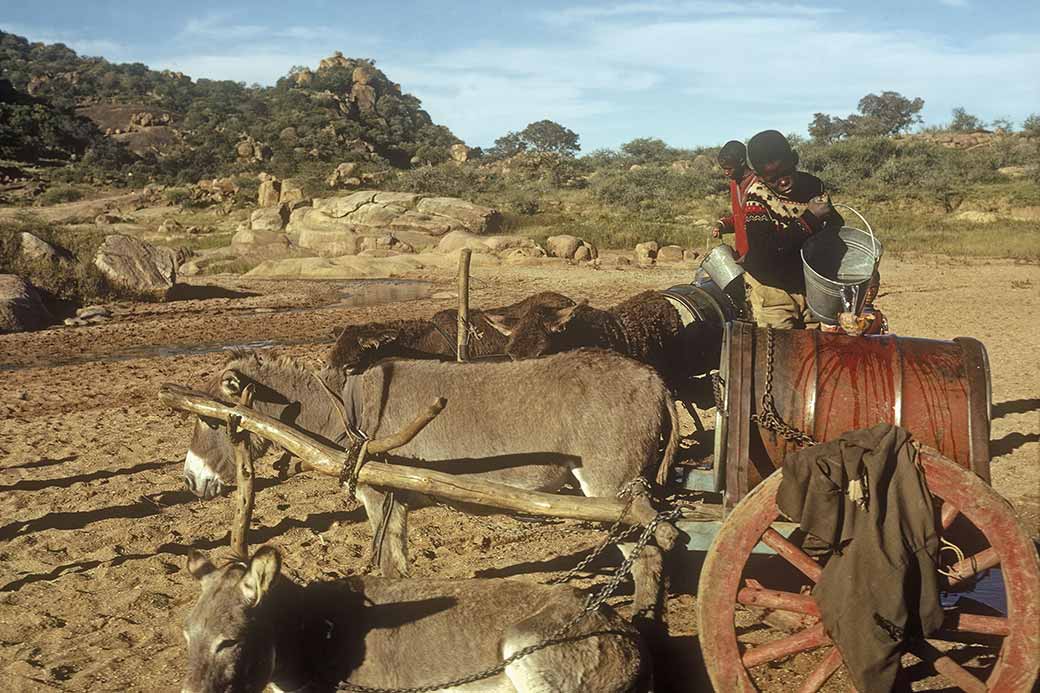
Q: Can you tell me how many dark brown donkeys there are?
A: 2